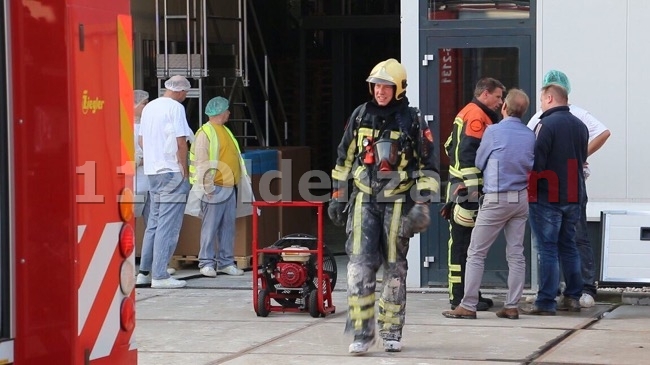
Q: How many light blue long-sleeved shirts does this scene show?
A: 1